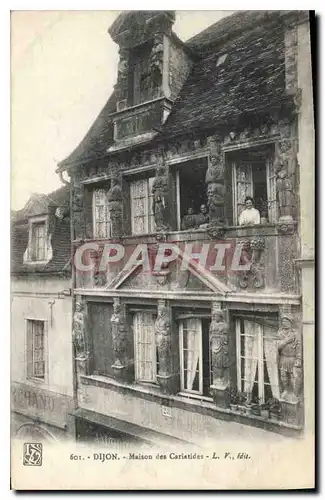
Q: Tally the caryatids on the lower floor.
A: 5